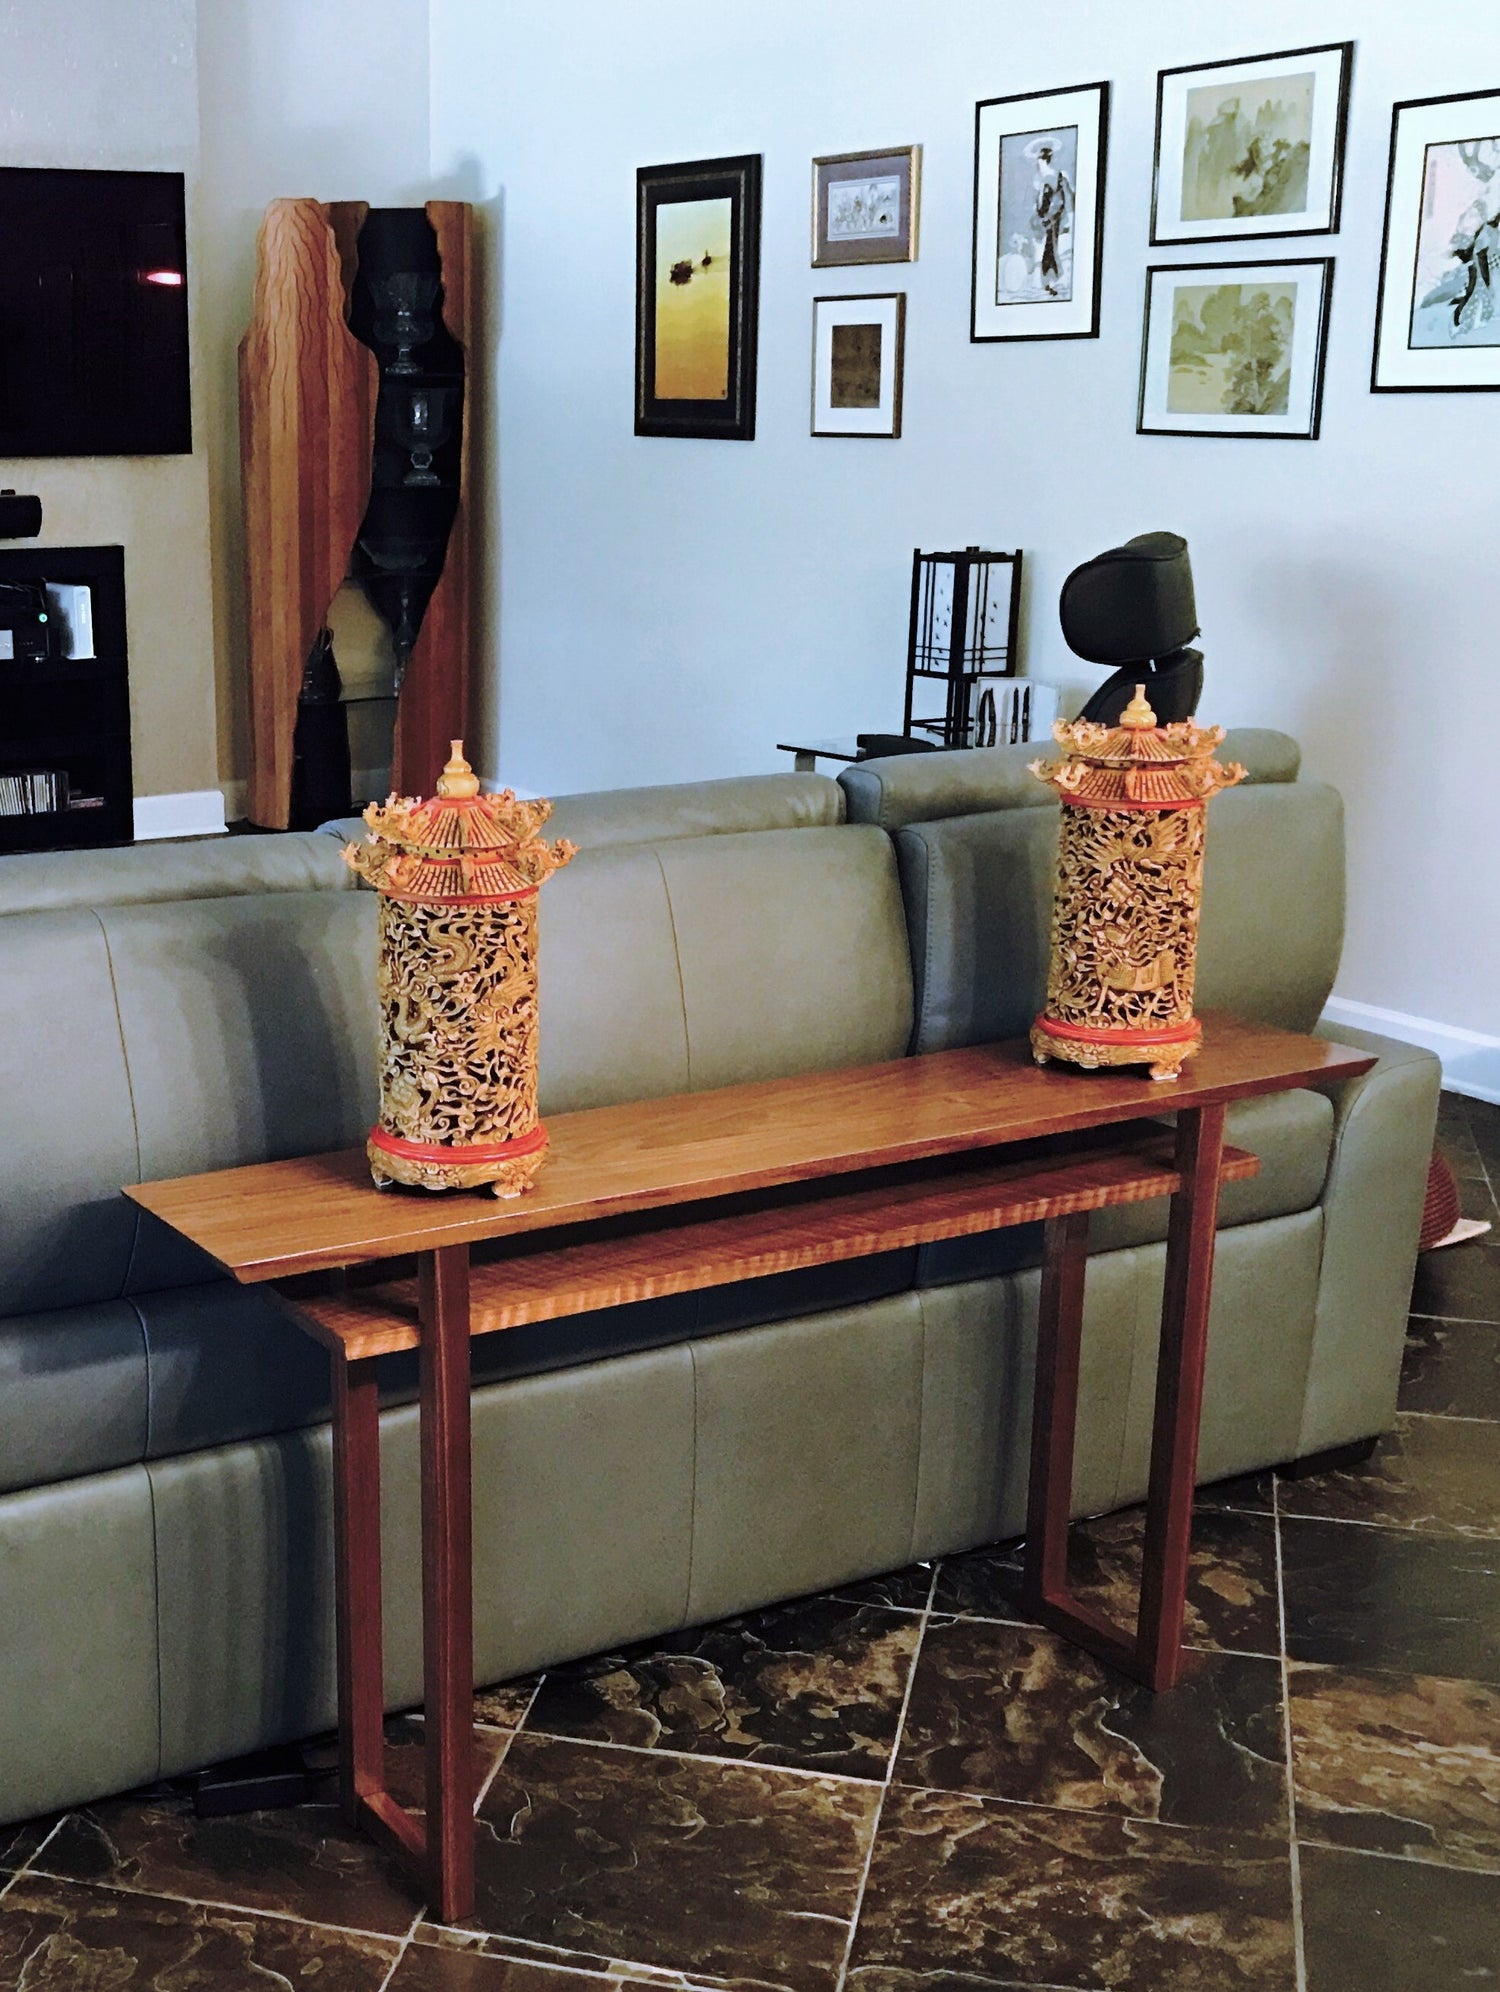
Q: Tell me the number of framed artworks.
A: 7